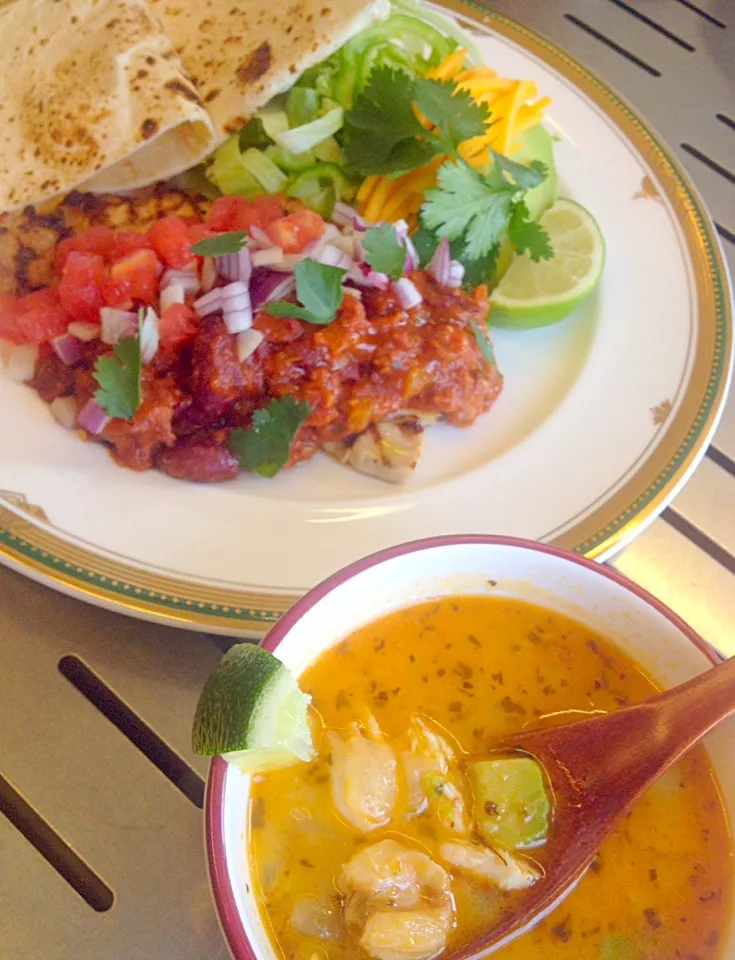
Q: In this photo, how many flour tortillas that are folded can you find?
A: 2